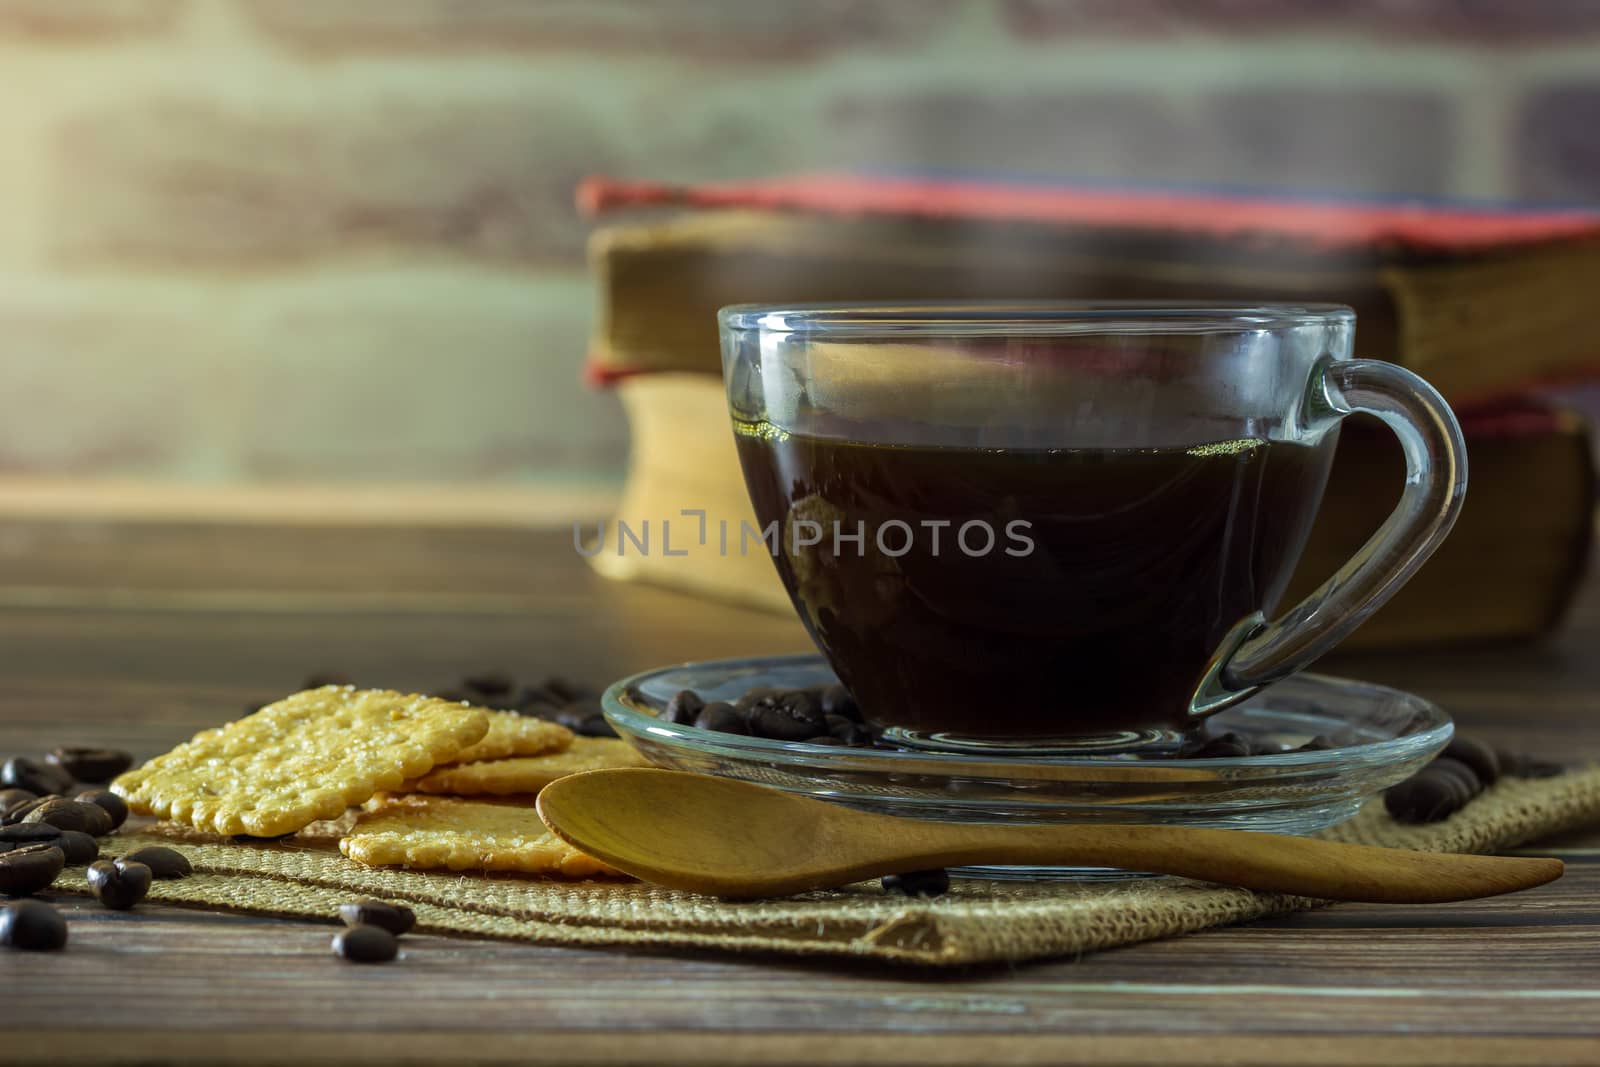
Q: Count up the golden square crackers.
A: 4